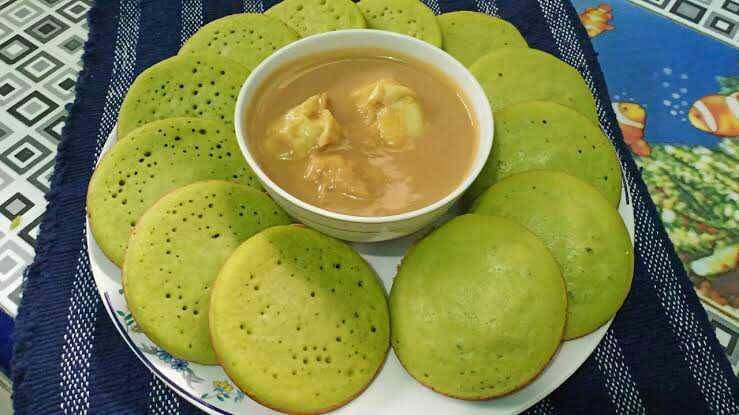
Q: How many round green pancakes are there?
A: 12